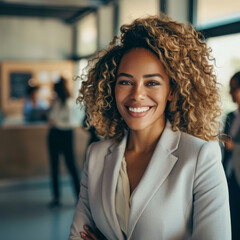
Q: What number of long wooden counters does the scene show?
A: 1